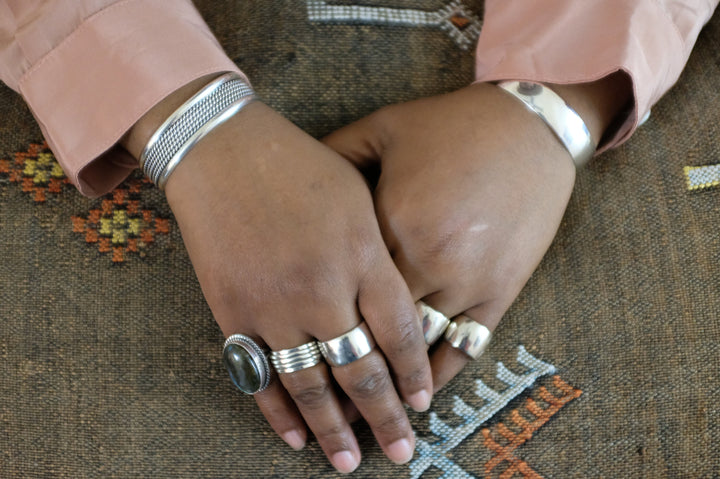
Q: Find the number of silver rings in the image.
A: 5